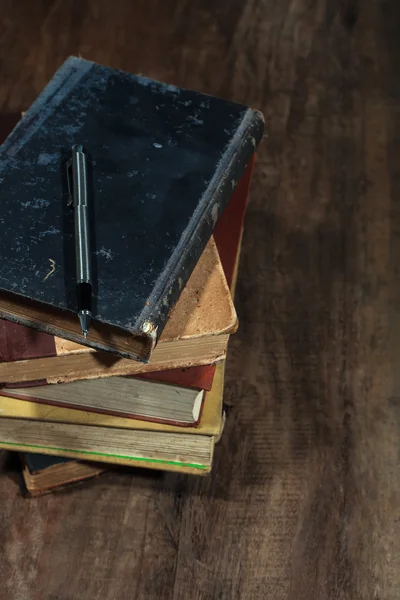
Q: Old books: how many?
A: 5